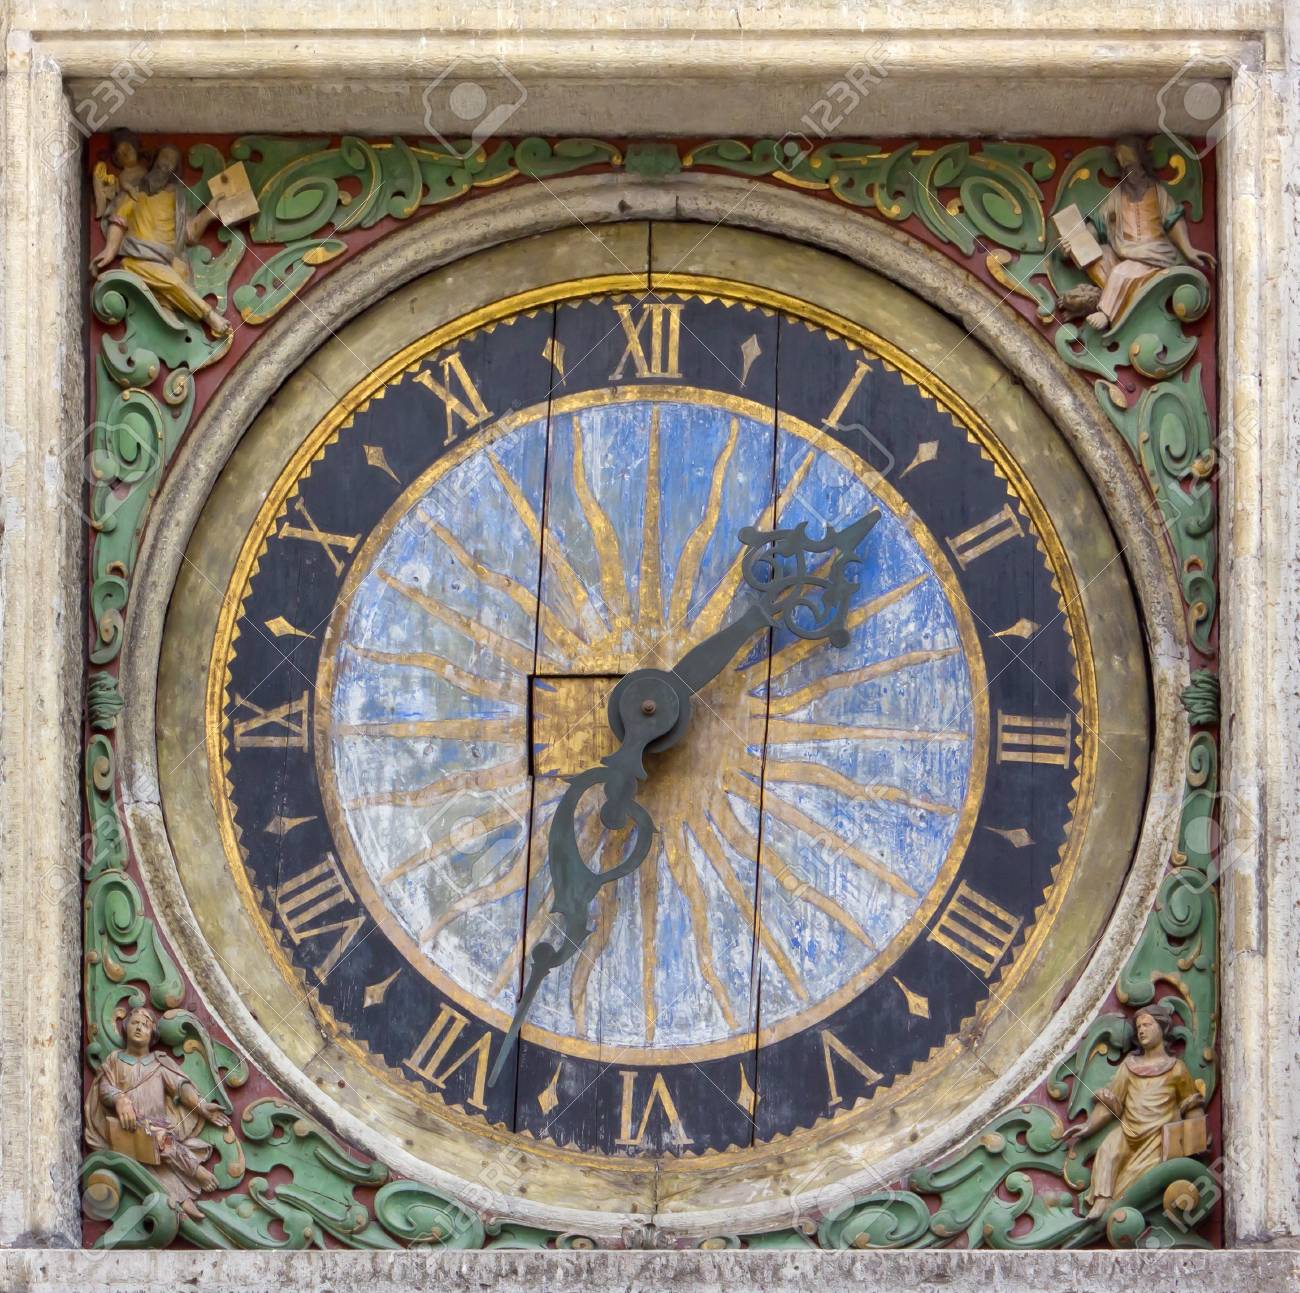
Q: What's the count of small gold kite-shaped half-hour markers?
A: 12